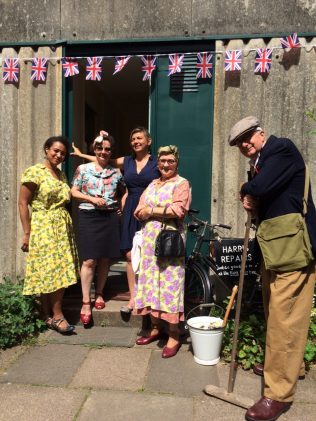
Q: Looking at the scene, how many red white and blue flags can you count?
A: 11